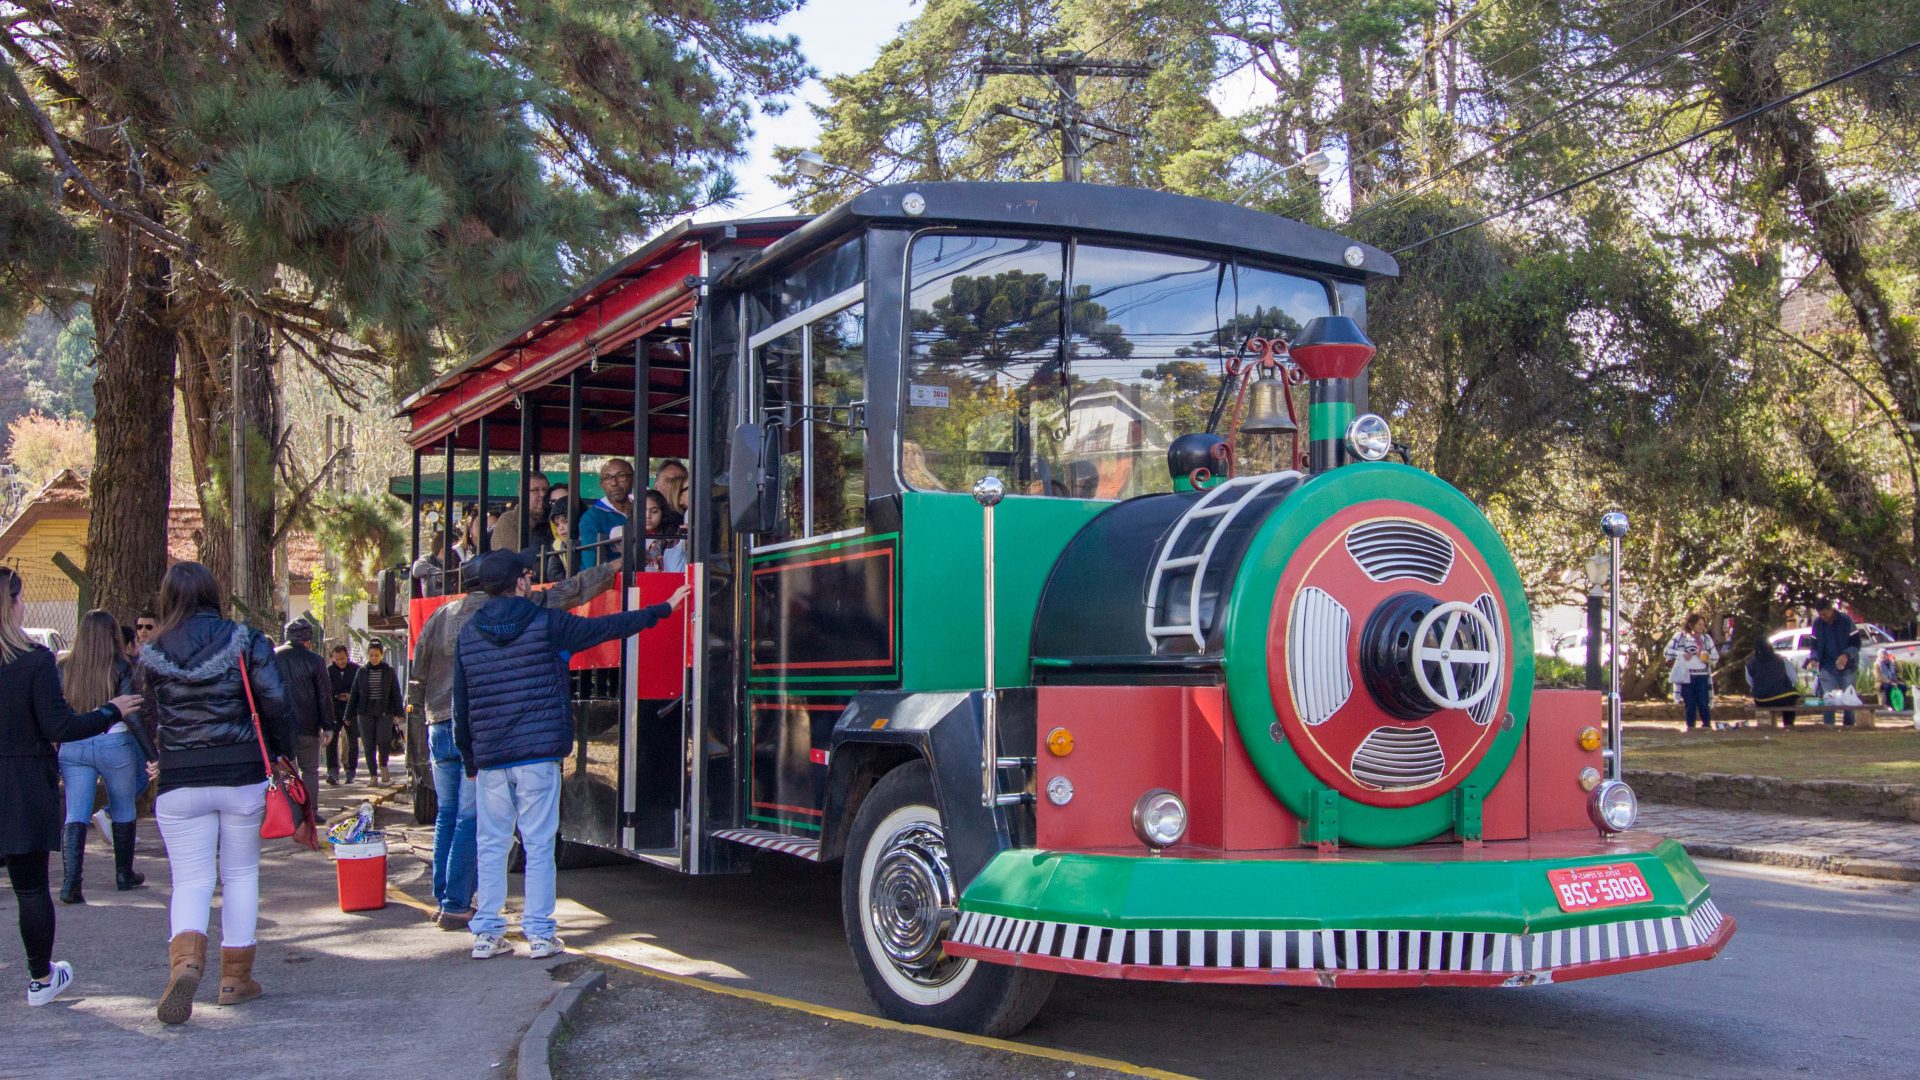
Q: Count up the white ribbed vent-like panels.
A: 4